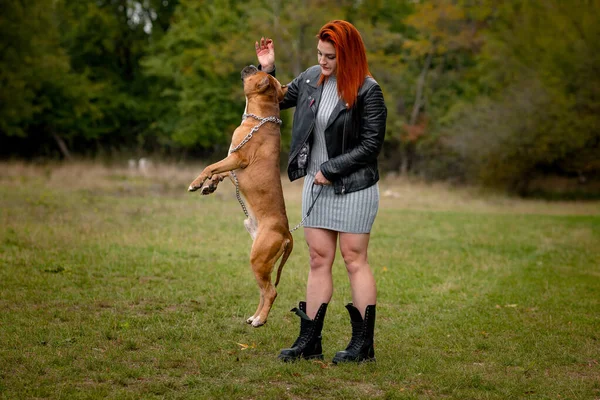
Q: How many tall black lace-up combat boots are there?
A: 2